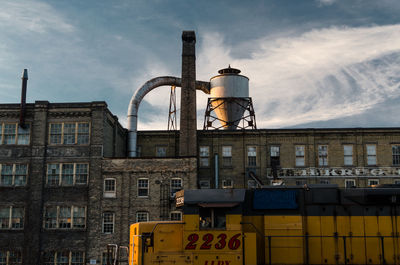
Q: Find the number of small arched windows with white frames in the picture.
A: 6